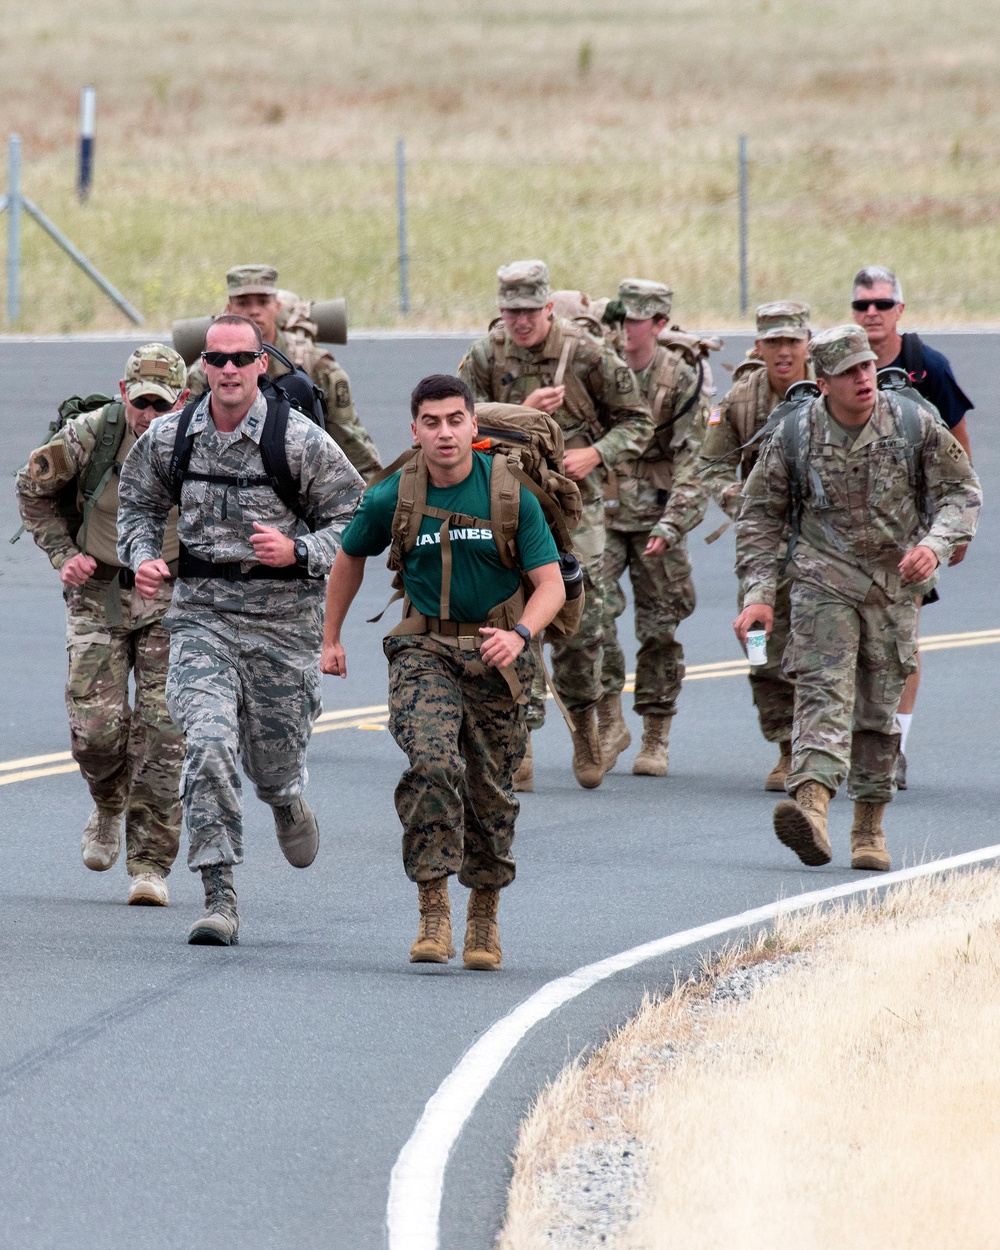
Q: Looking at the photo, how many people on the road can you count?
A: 9